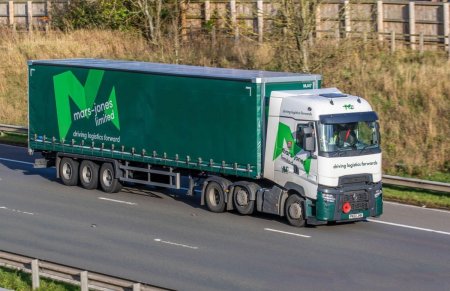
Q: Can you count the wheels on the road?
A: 6